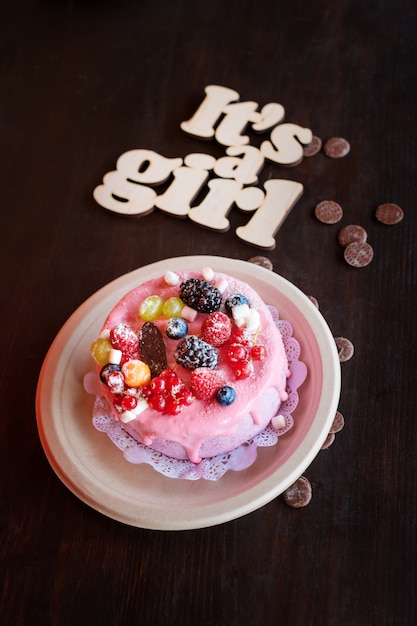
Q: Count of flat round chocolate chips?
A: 12